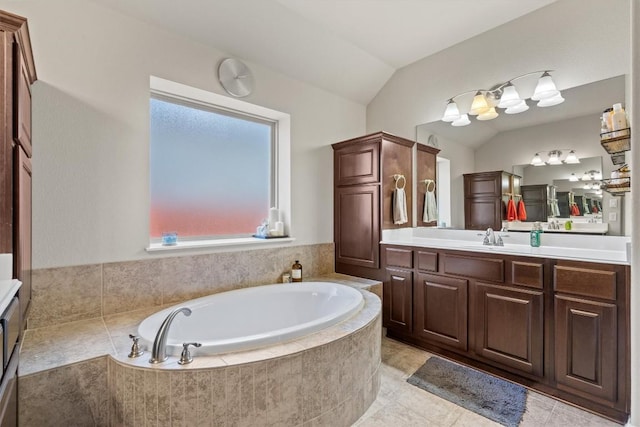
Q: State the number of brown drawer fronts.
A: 5